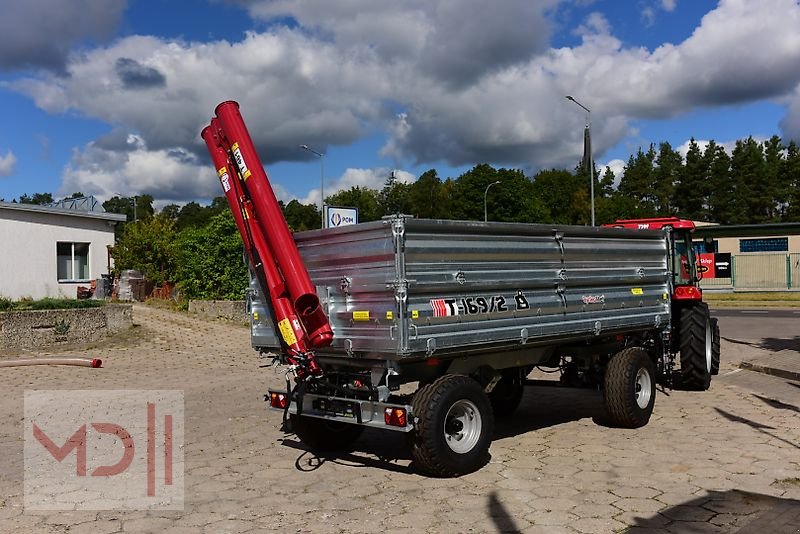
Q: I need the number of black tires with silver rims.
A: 3